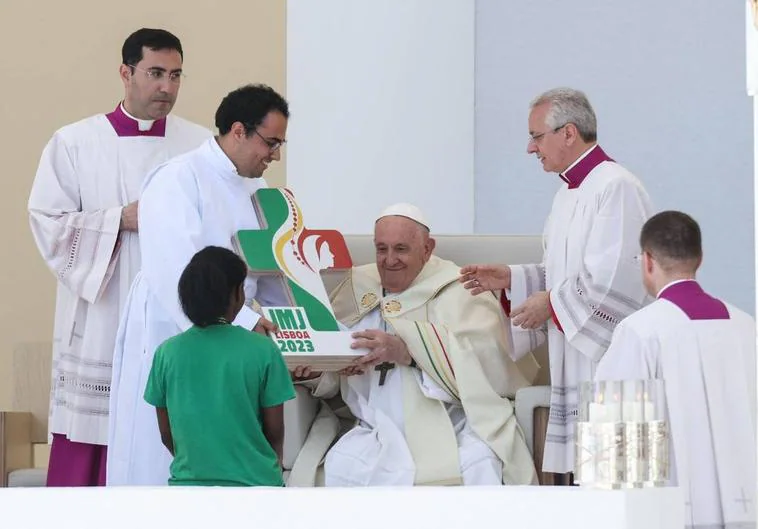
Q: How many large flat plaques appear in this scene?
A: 1